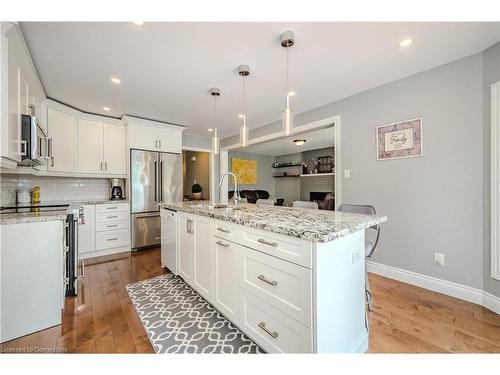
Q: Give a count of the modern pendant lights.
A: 3